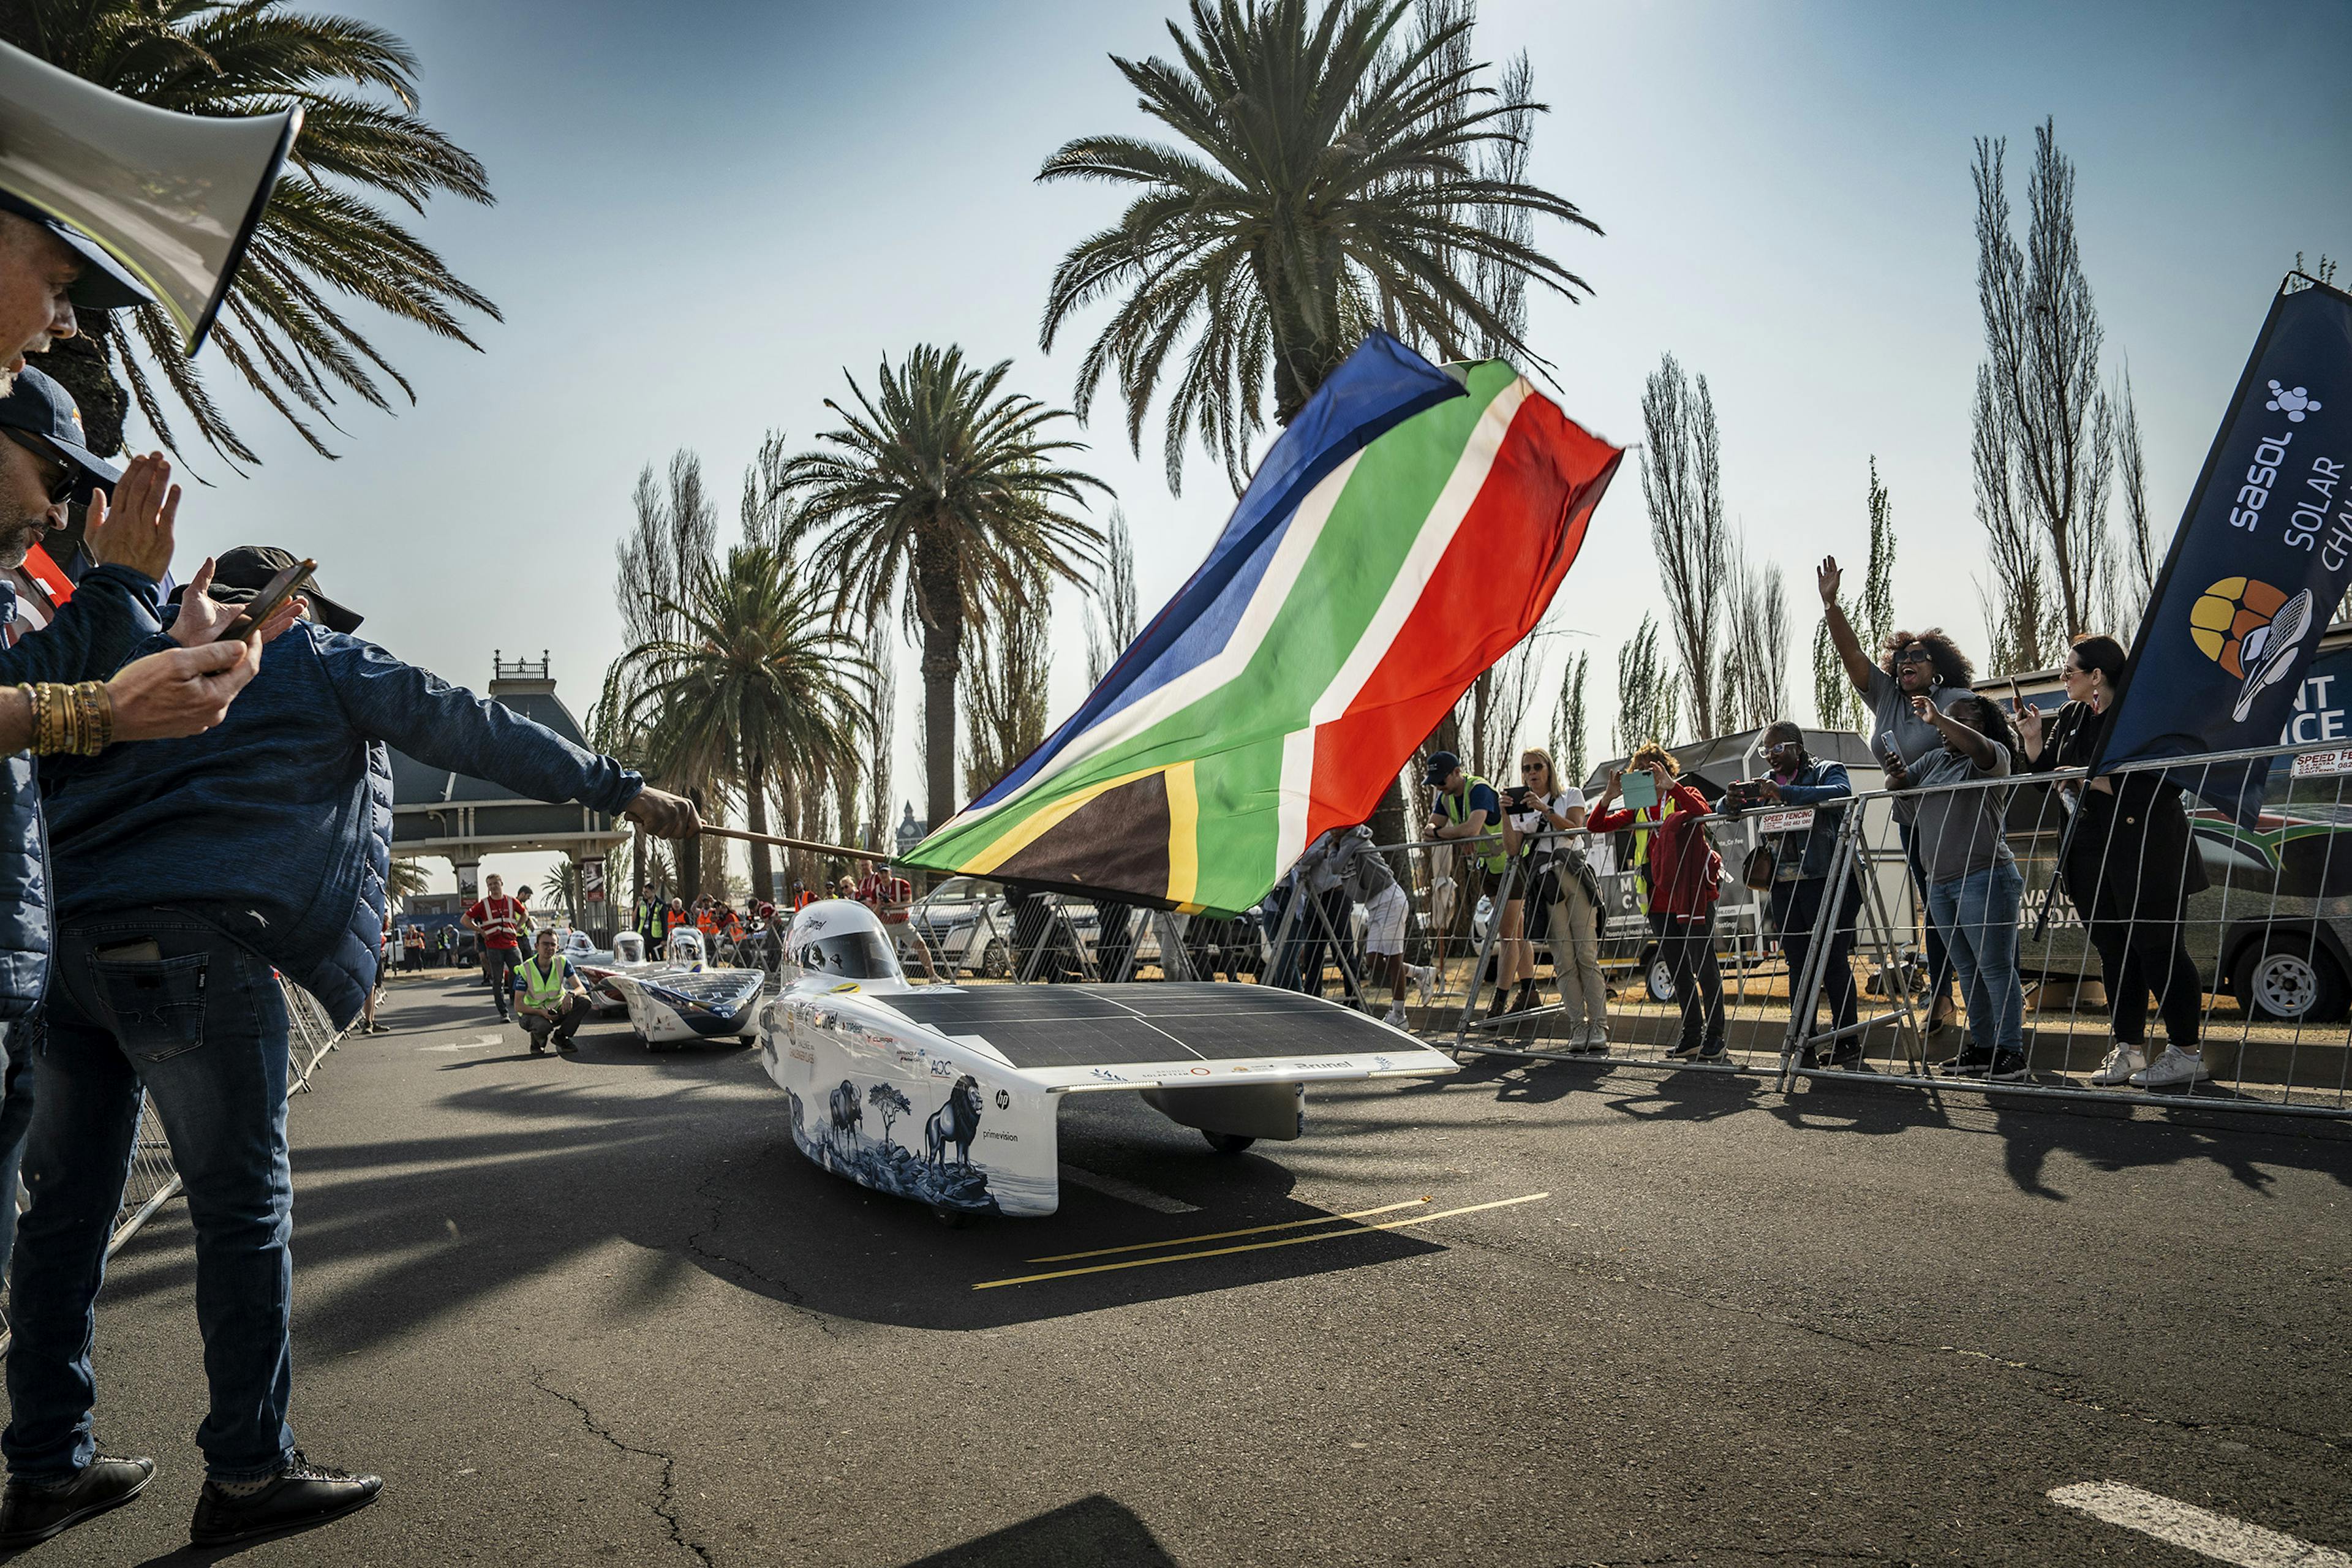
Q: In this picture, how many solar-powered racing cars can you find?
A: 4